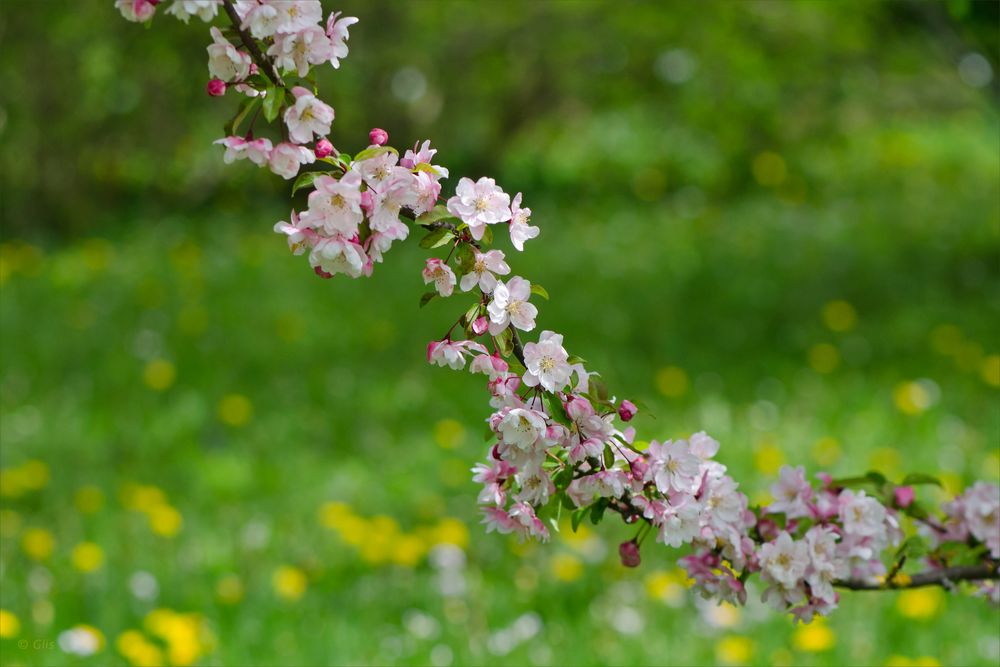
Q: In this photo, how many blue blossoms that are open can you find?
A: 0